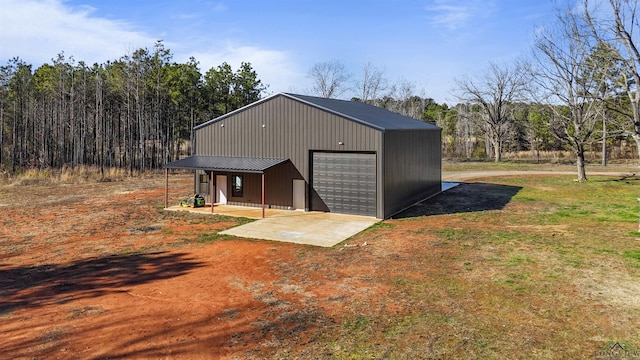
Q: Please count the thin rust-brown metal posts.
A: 3